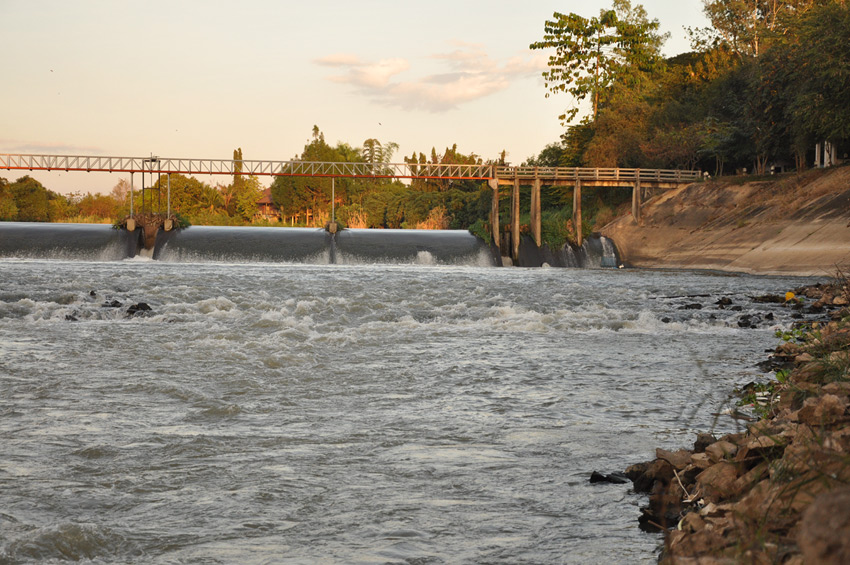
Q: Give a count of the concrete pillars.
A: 5